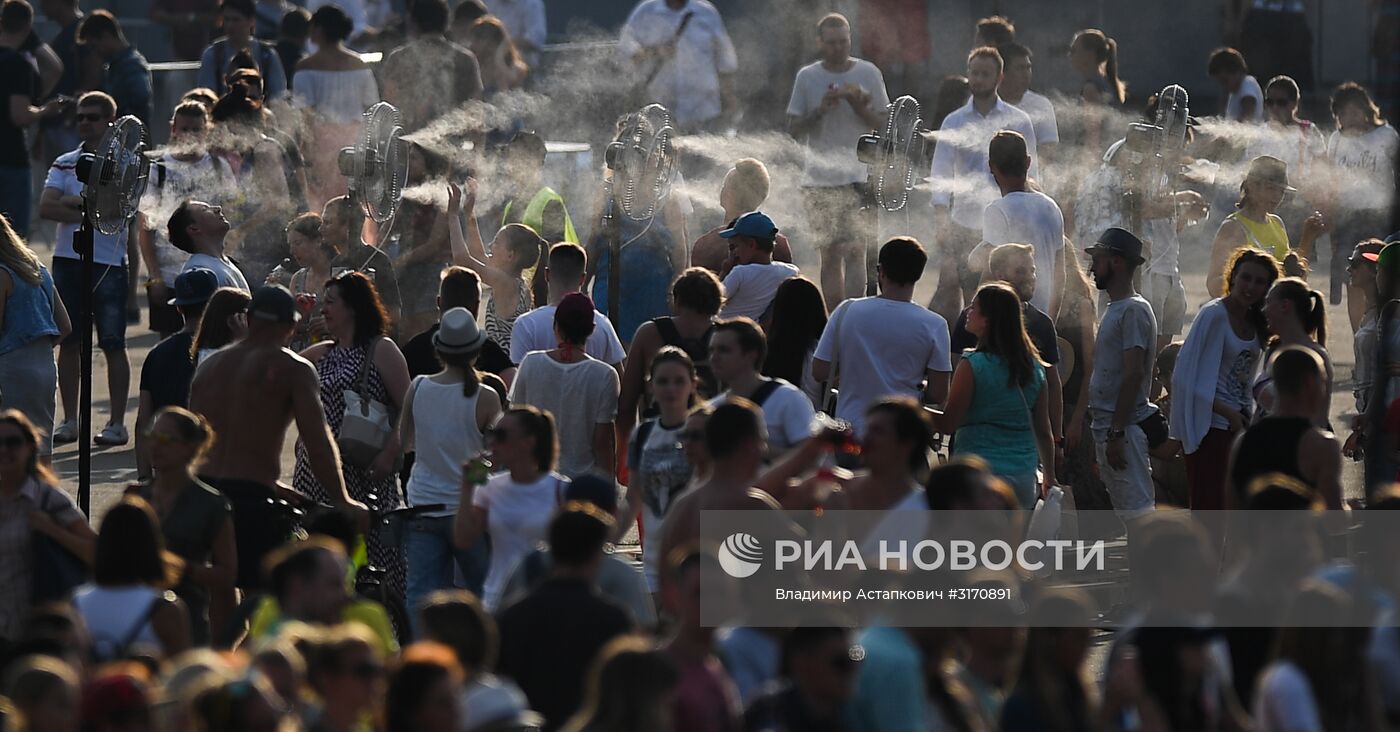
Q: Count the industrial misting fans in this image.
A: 5